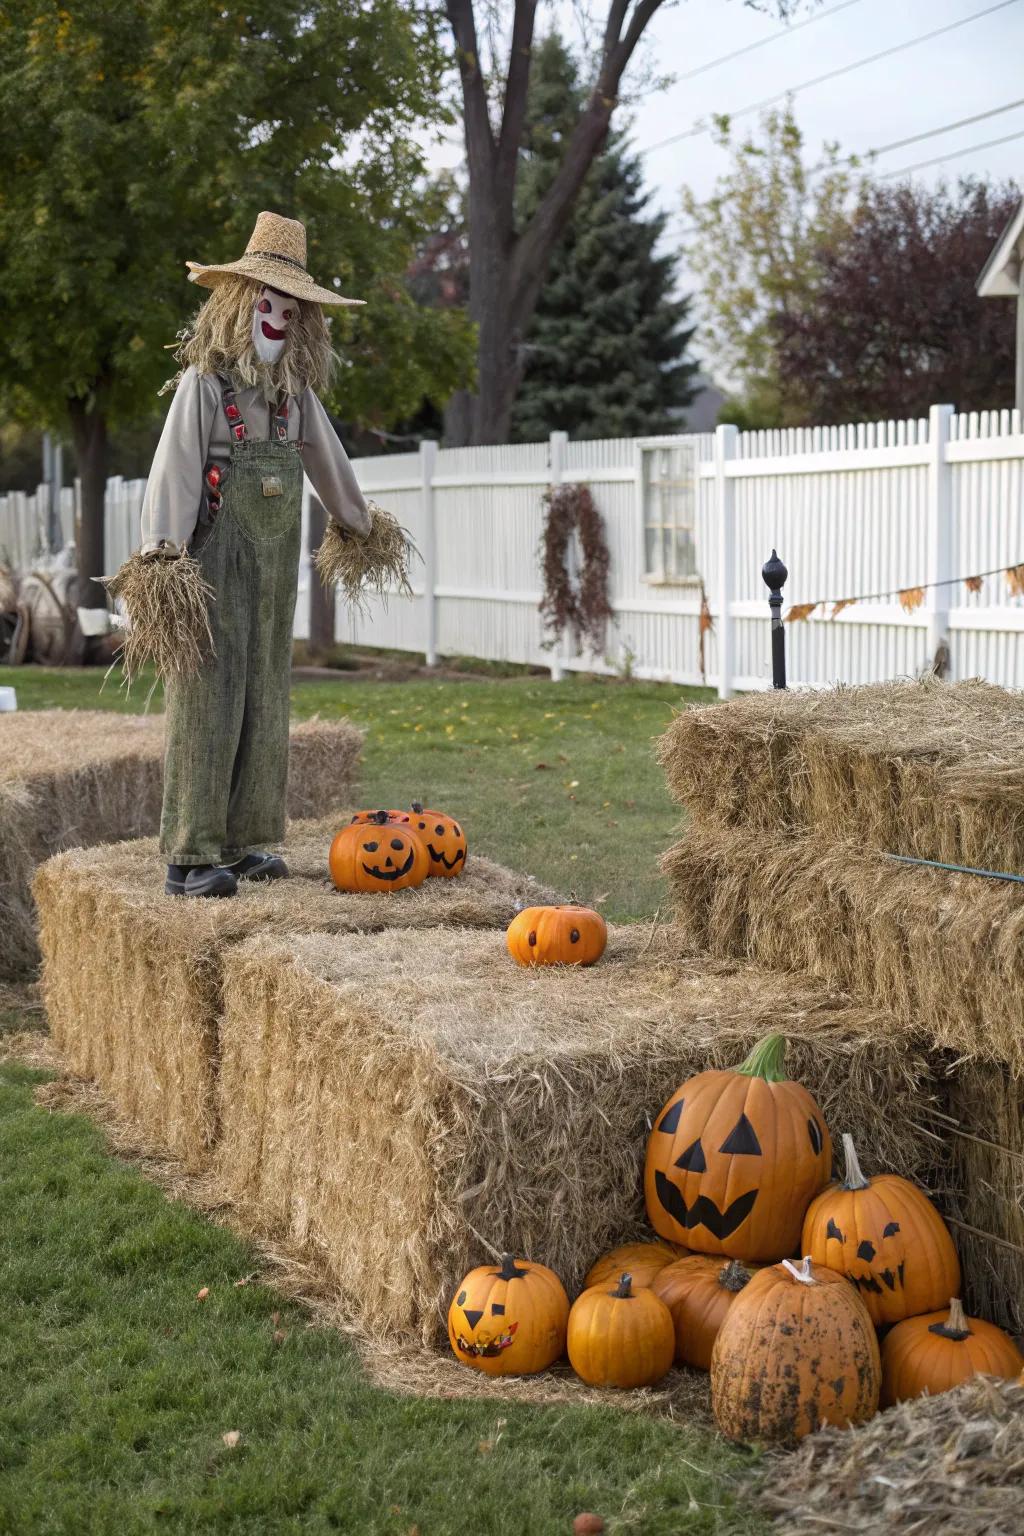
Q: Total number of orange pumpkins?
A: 12